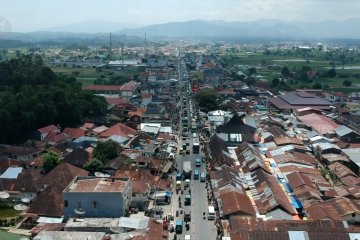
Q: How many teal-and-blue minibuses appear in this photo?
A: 6